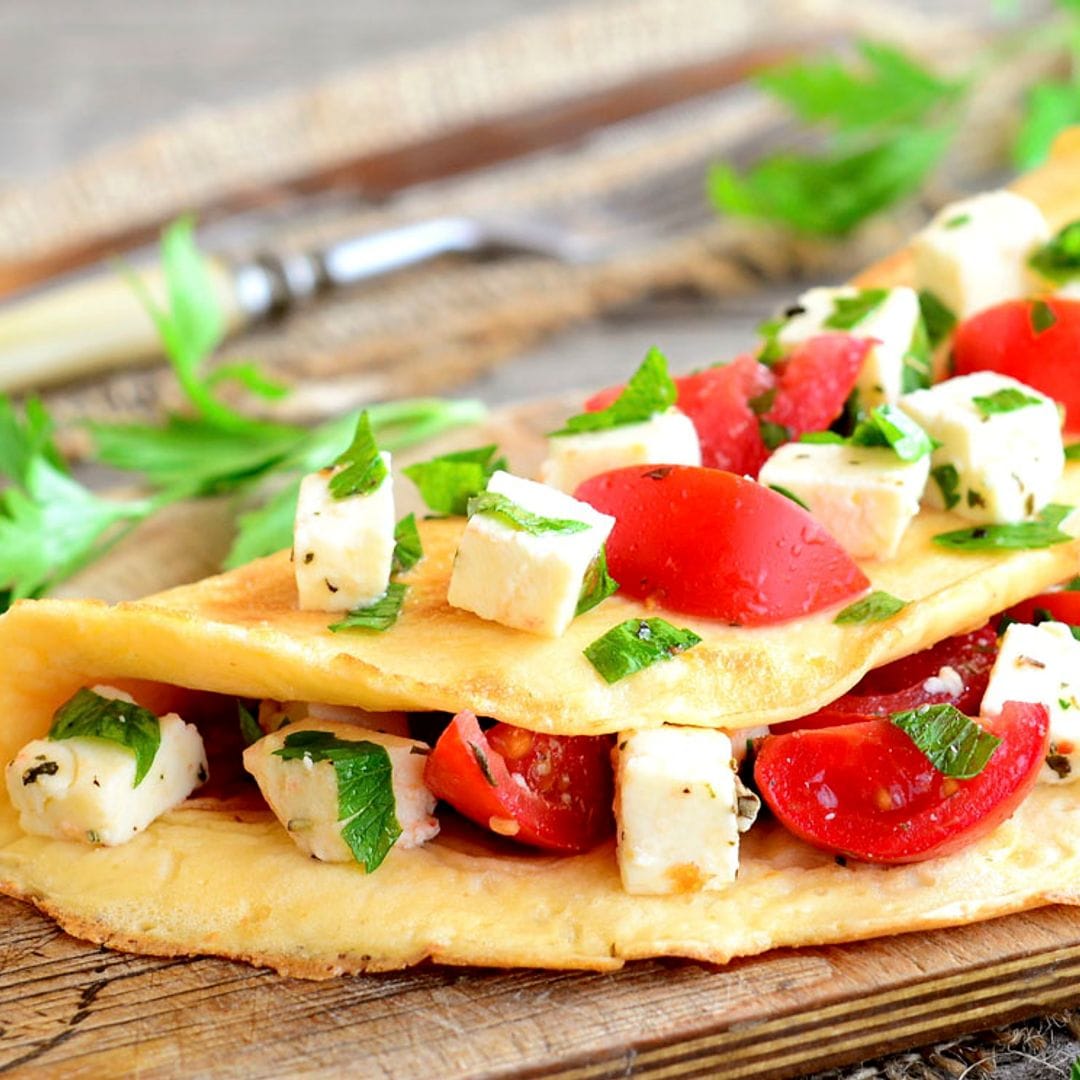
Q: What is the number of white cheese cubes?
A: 11